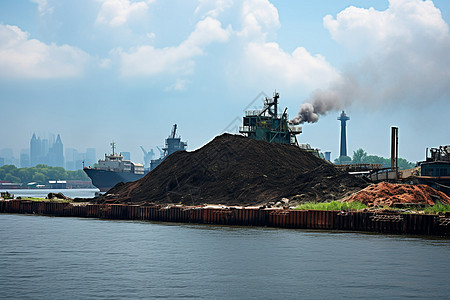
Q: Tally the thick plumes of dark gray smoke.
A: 1